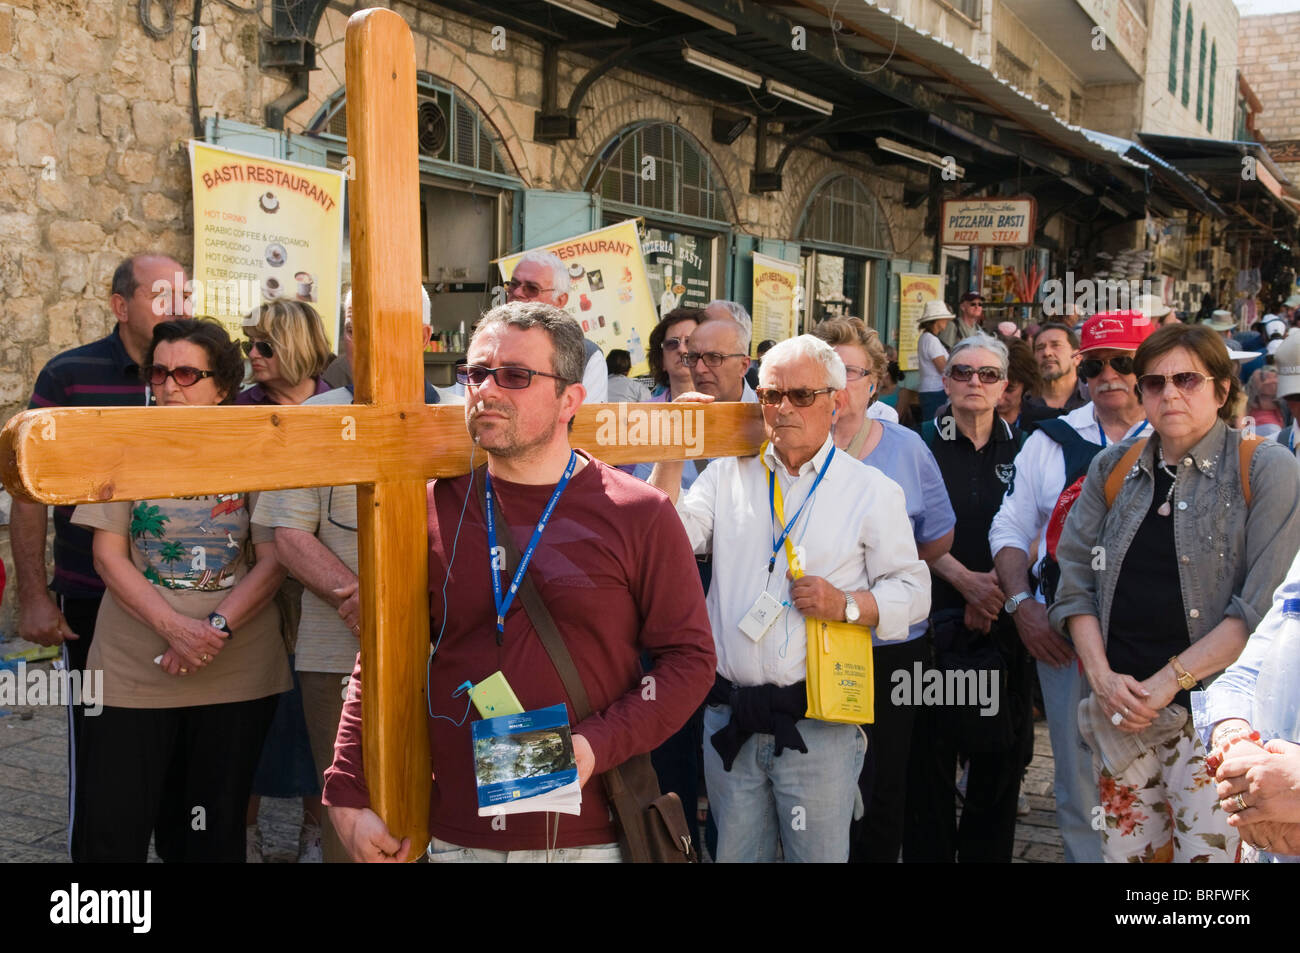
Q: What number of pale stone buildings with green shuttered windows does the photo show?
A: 1